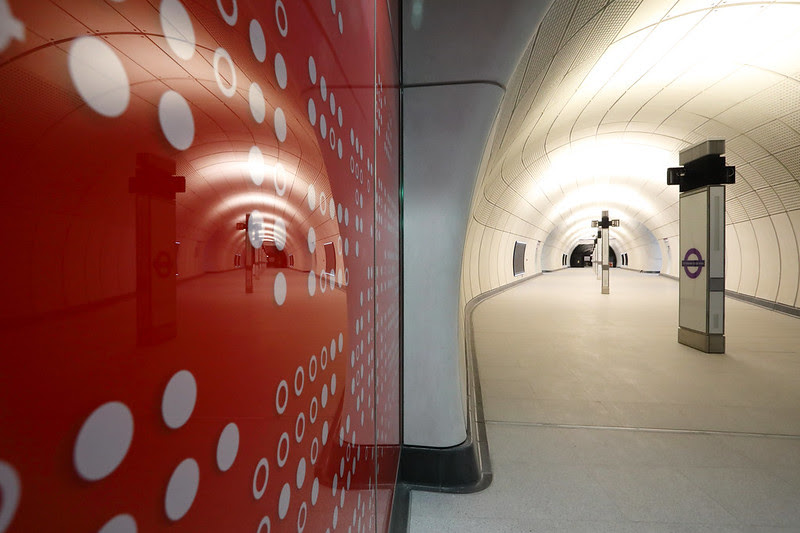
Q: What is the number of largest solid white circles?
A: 2